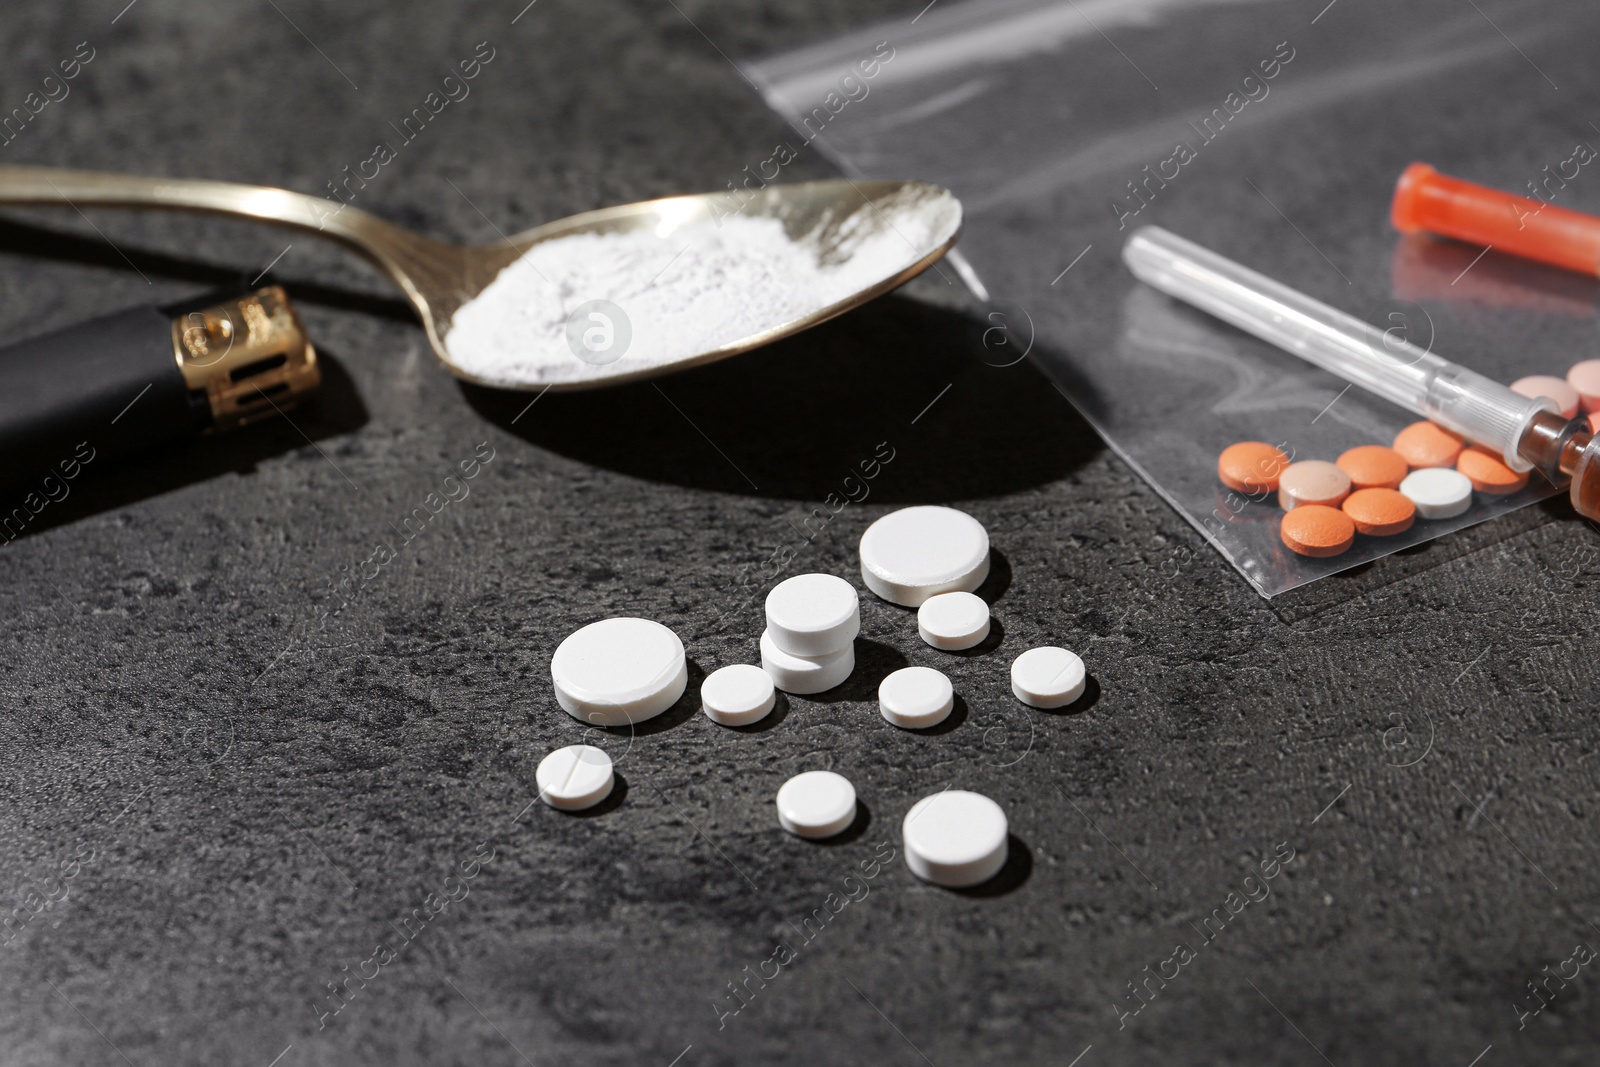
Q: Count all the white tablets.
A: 12